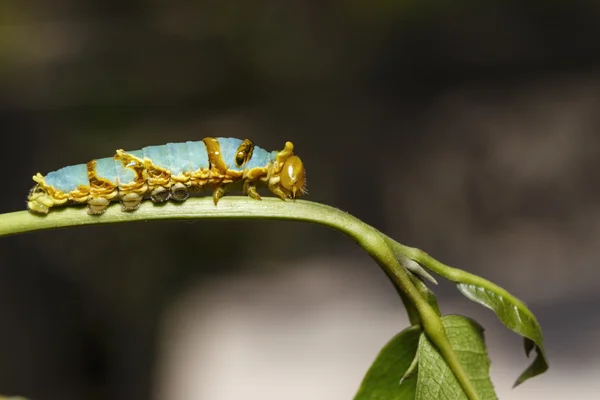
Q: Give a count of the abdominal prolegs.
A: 4